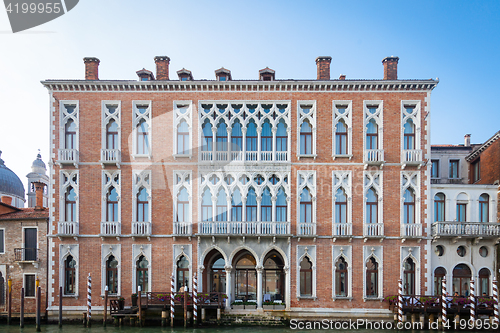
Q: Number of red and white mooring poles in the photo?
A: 7